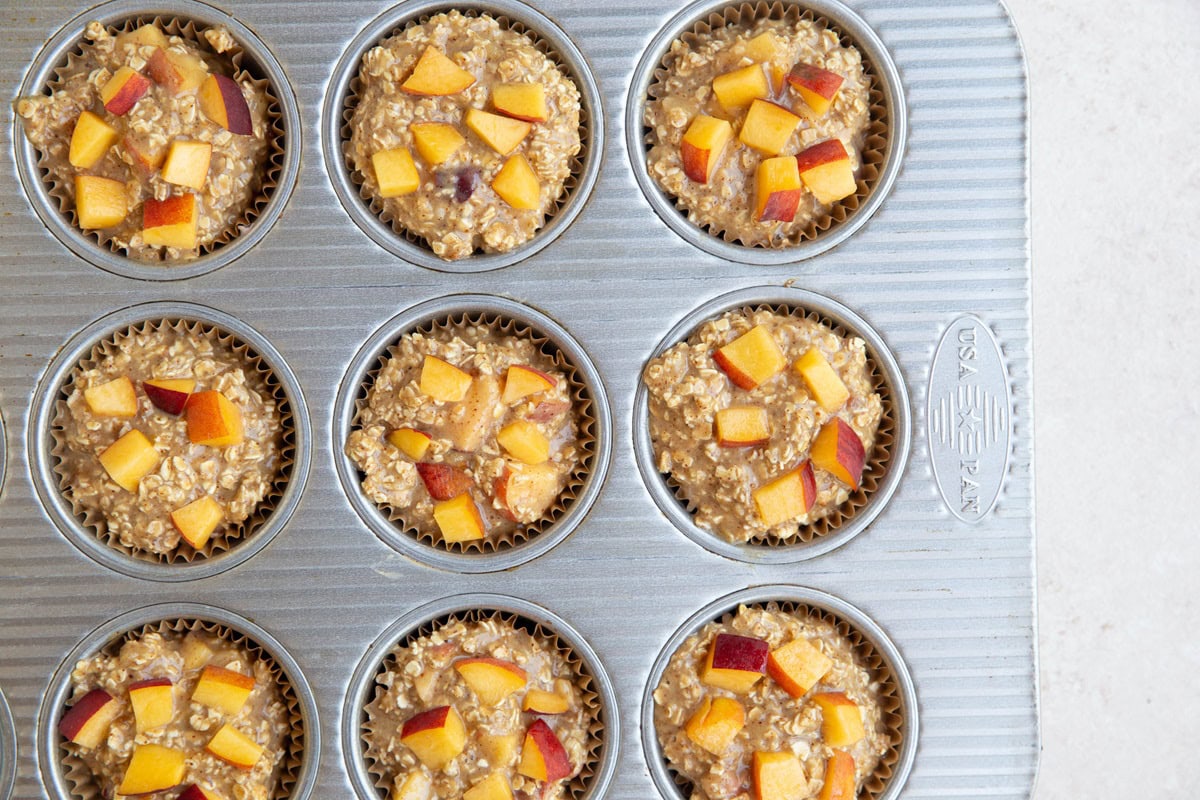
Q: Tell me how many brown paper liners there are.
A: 9